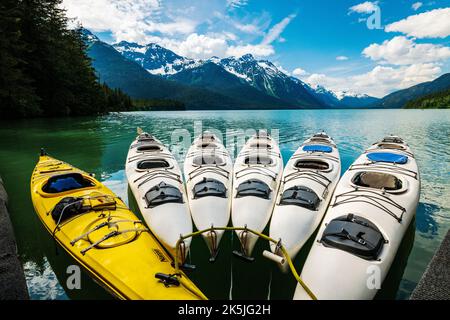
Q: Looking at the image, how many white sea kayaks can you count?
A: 5